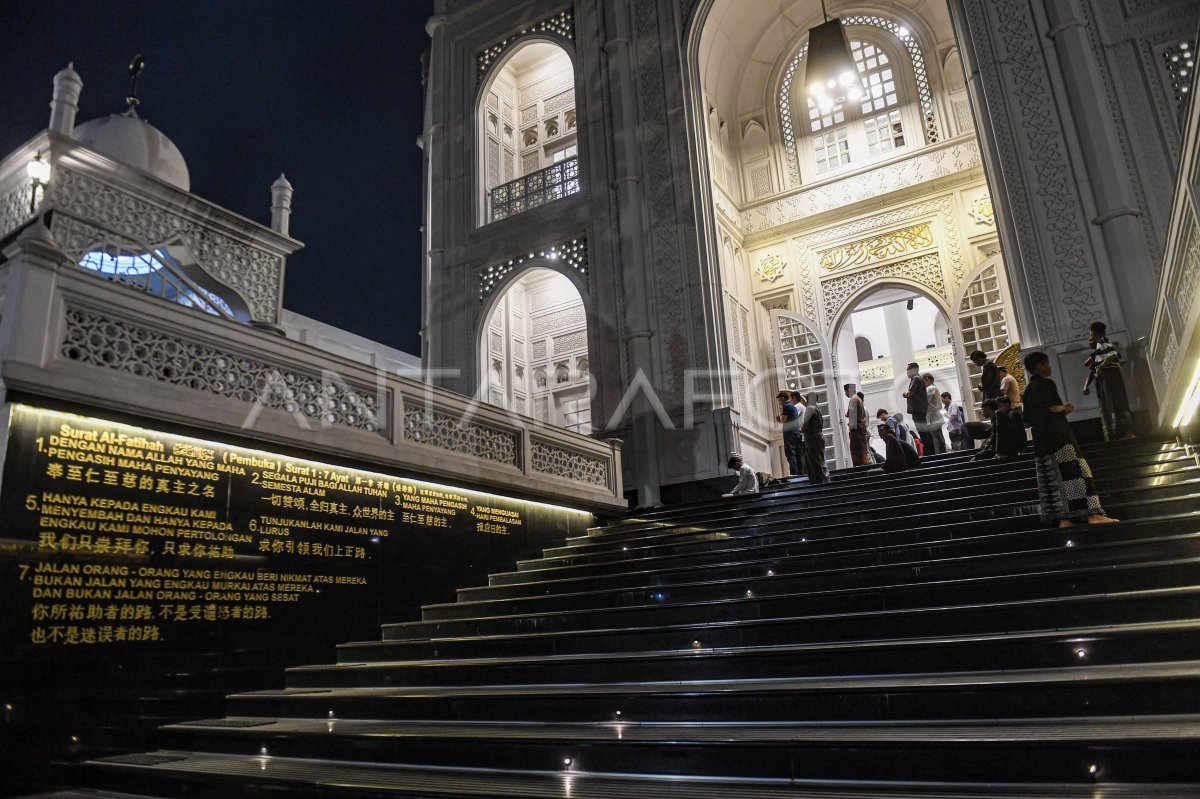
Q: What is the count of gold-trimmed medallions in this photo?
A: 2